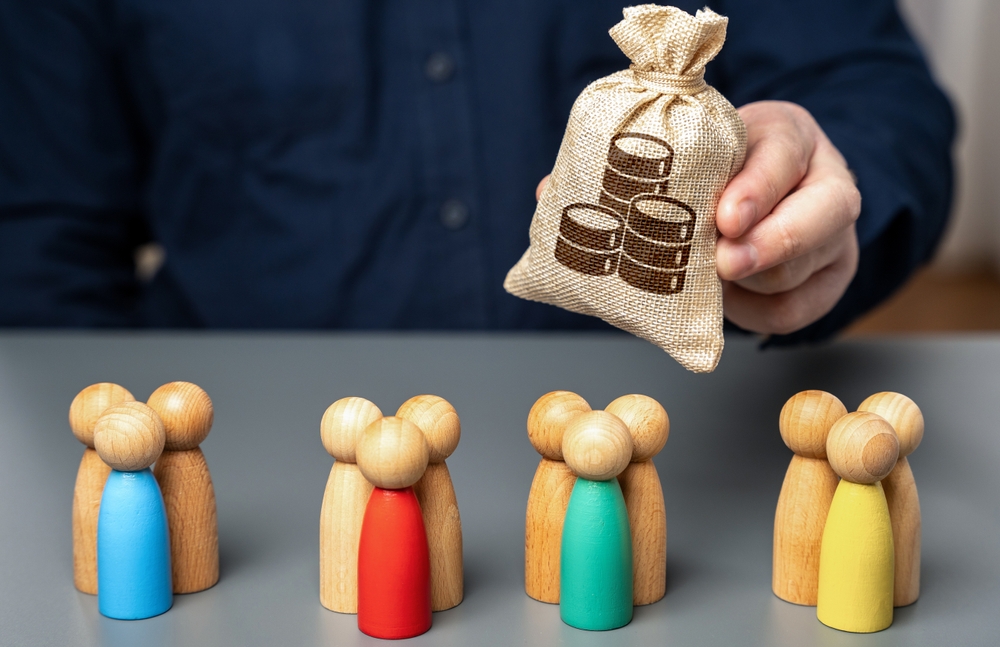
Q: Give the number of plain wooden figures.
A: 8